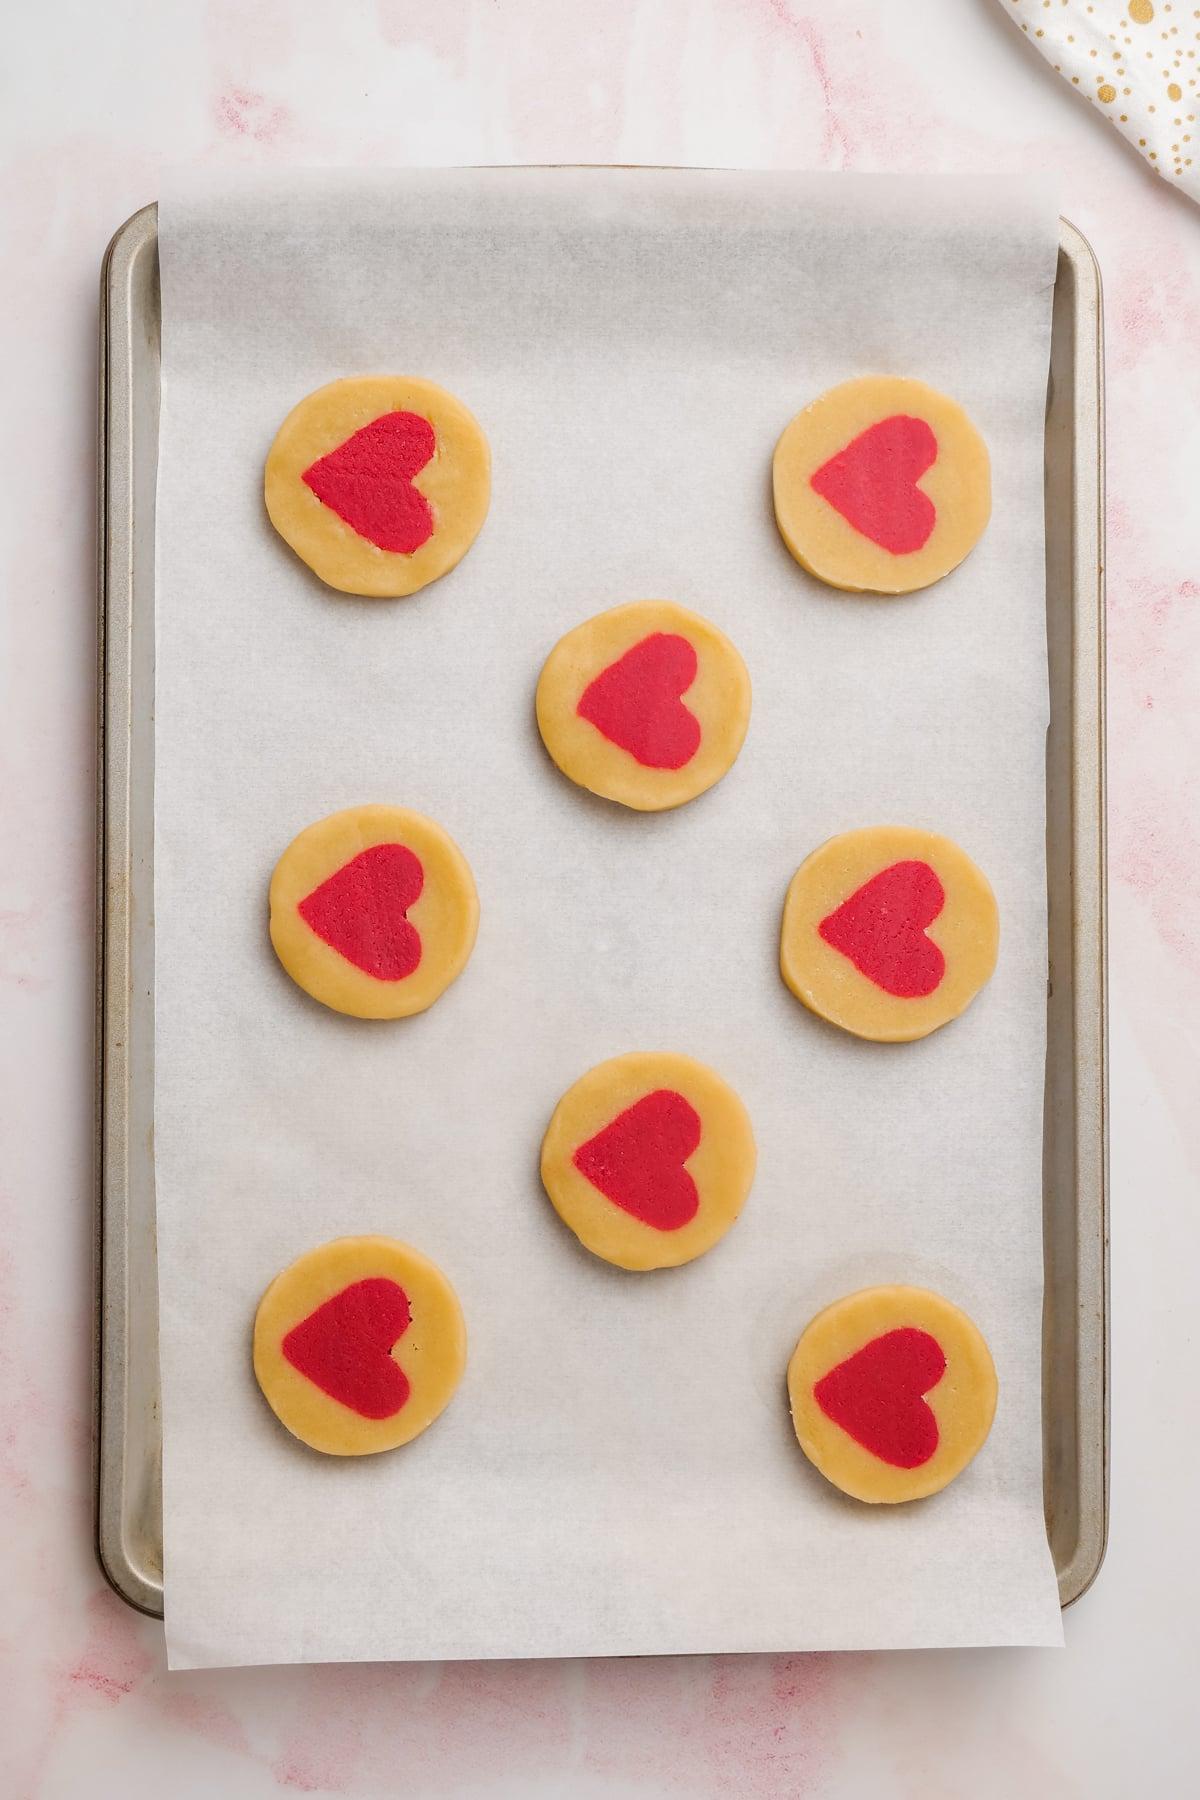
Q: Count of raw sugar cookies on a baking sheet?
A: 8